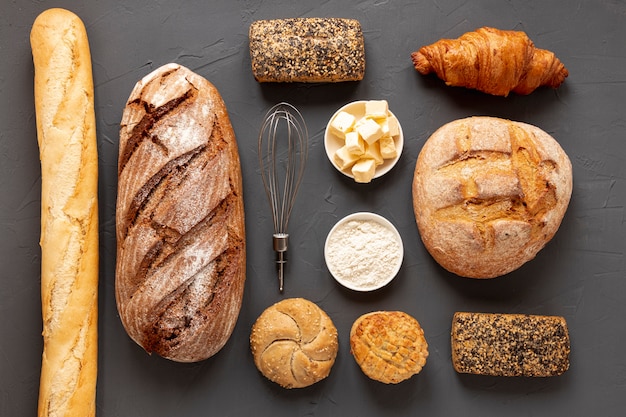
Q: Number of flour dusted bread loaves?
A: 2